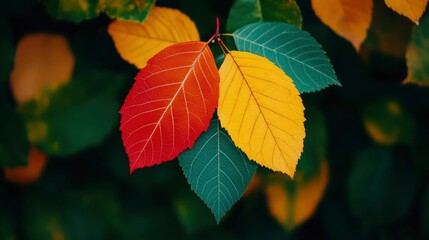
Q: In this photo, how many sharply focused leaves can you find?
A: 4